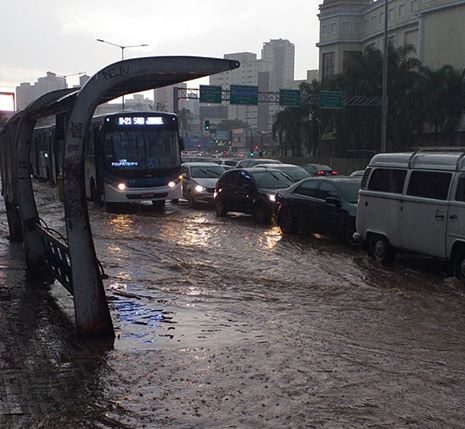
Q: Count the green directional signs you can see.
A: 4